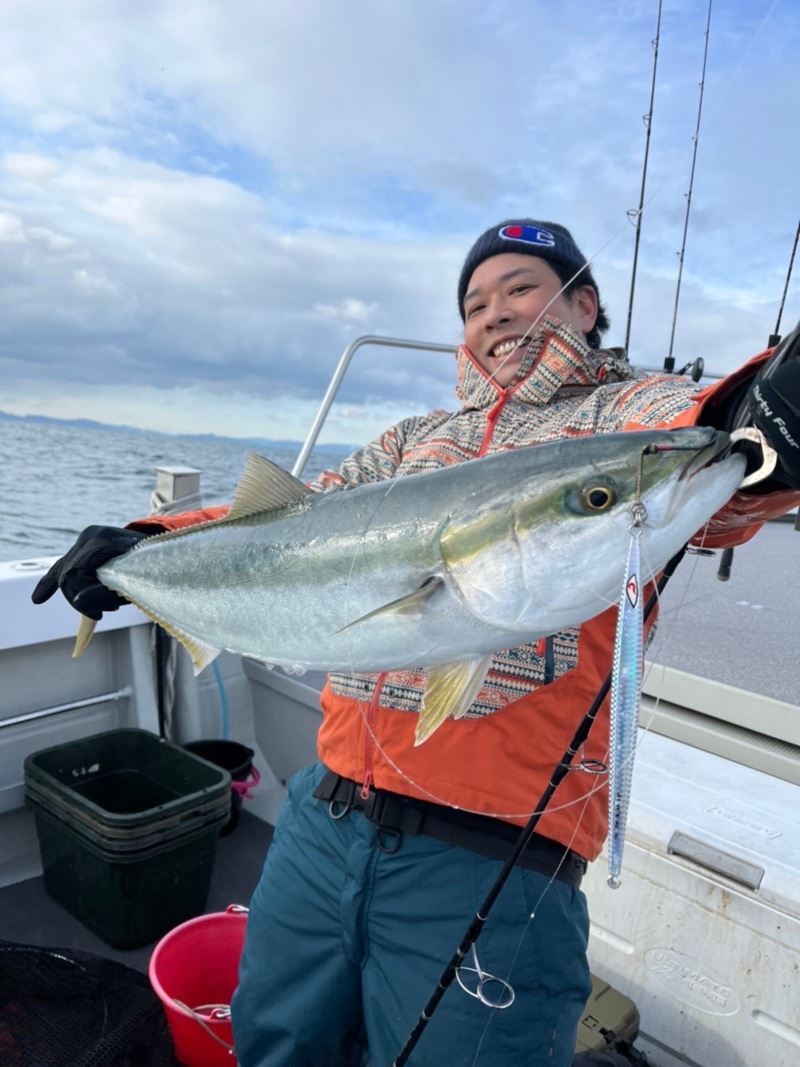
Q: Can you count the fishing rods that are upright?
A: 3